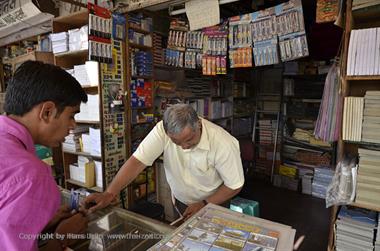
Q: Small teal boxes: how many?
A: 1